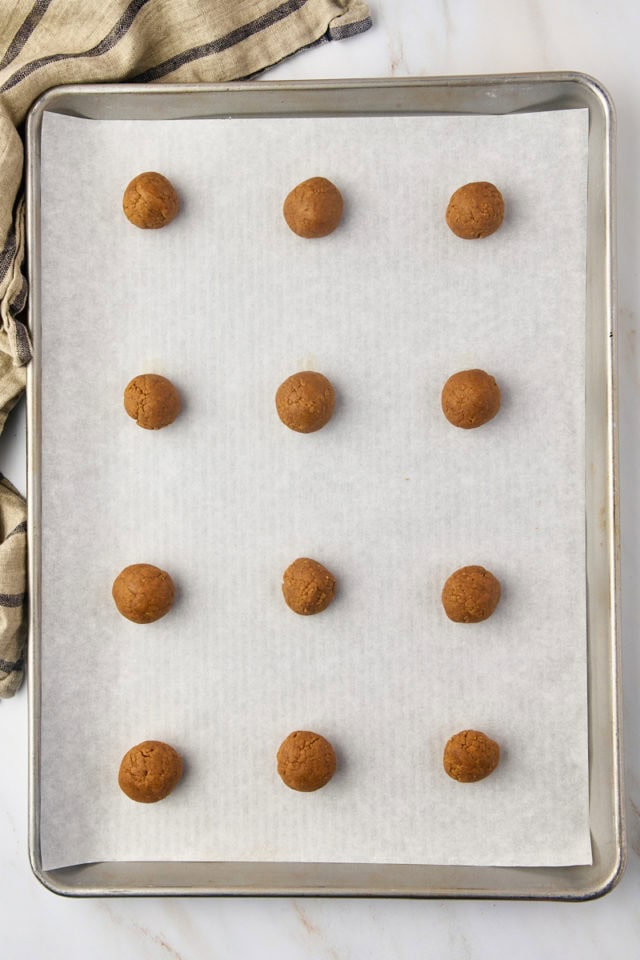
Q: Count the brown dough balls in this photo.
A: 12